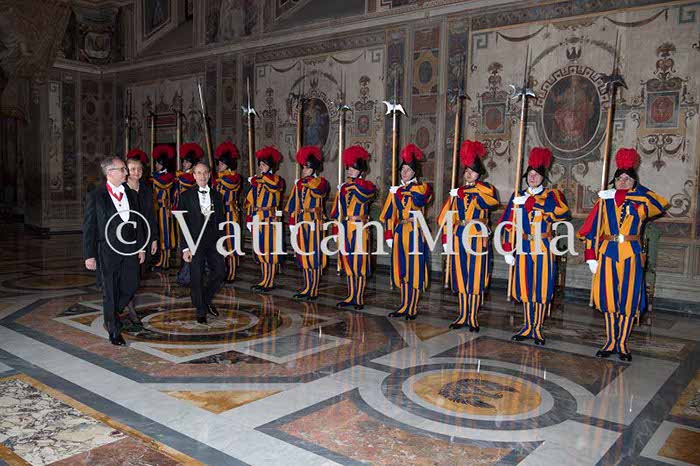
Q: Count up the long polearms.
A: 11